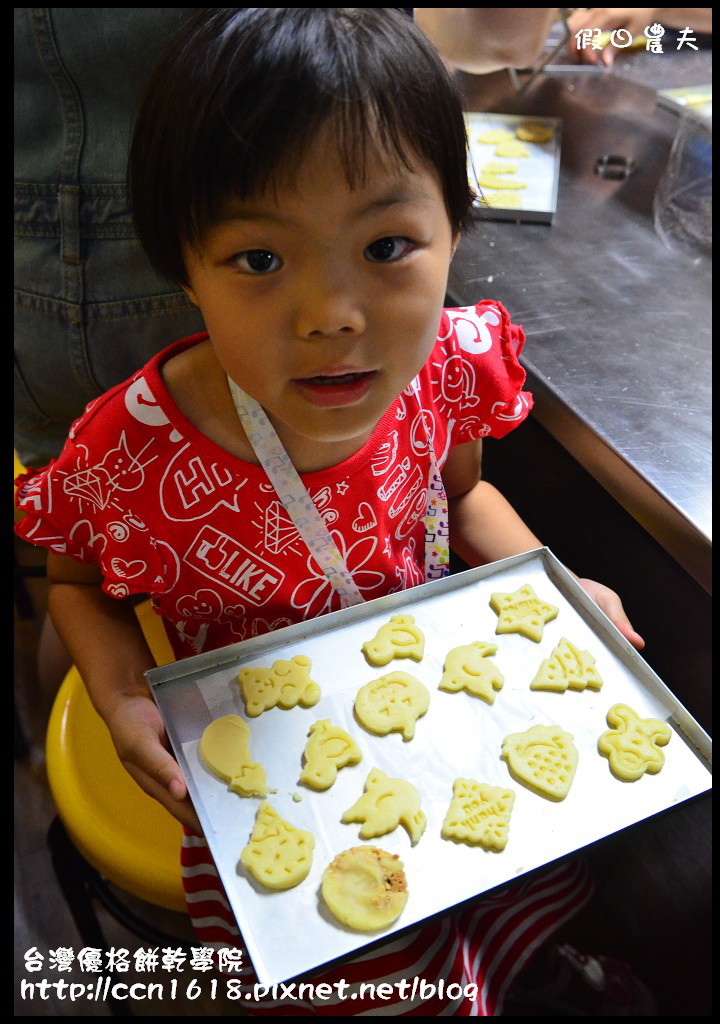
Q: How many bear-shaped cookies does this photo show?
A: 1